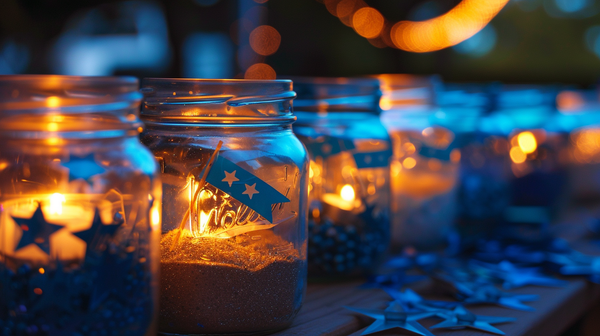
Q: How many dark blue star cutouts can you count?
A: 2